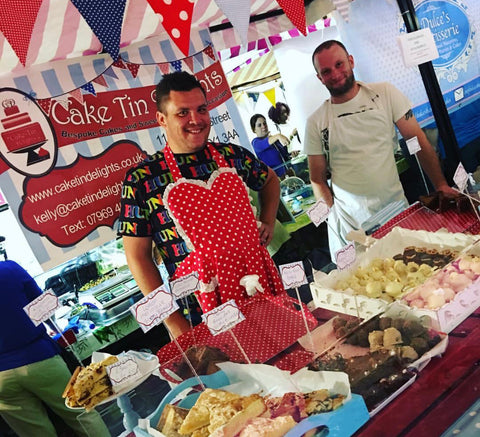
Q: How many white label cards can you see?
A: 10